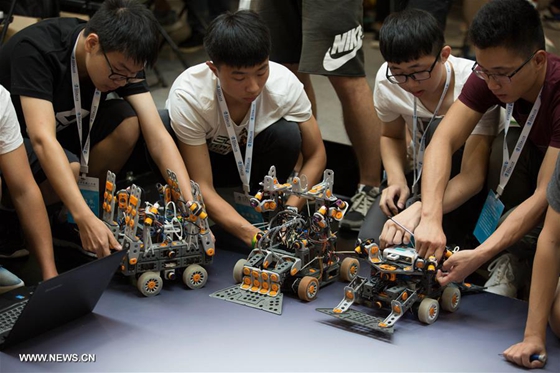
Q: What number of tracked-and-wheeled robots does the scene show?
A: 3